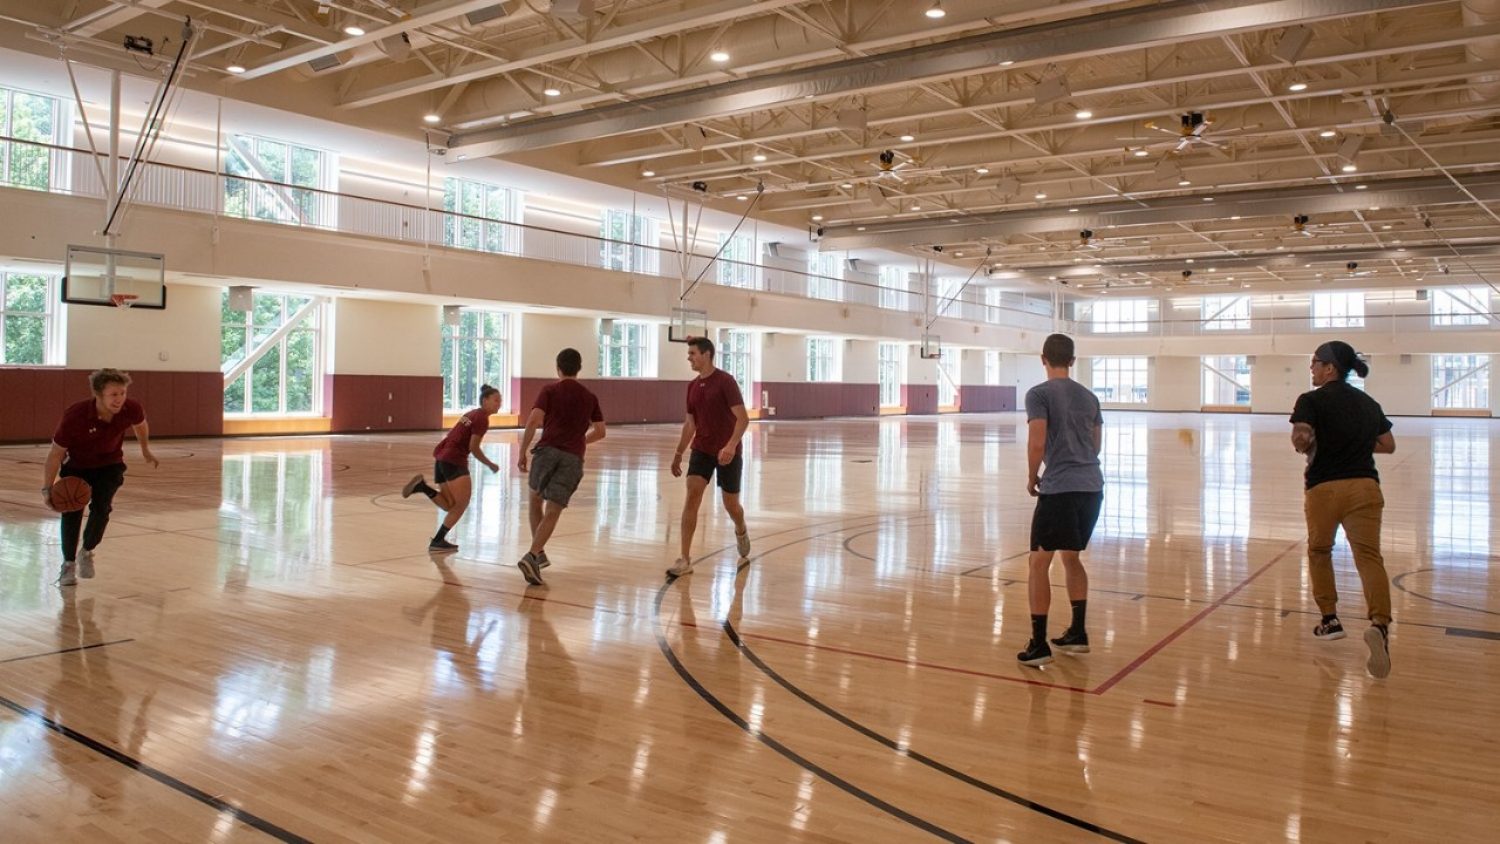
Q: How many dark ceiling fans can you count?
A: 6